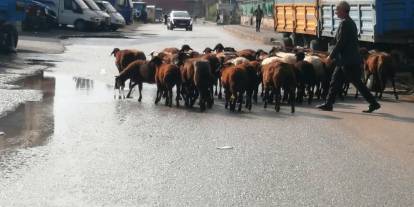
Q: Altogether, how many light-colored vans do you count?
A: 3